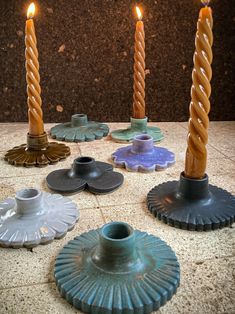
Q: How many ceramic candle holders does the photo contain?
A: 8